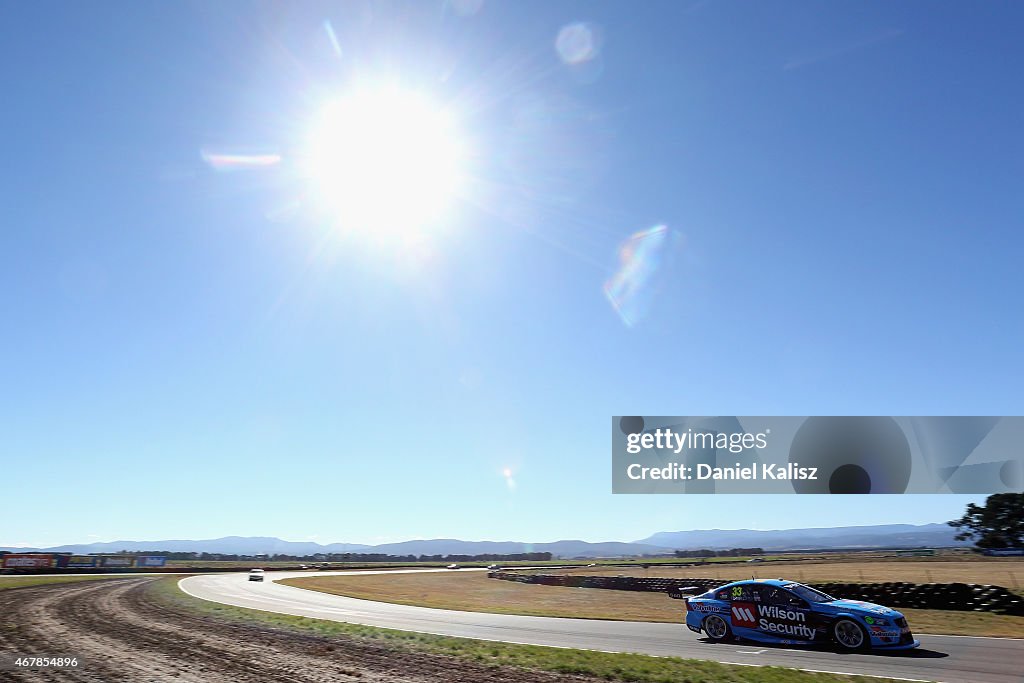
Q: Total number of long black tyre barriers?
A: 1